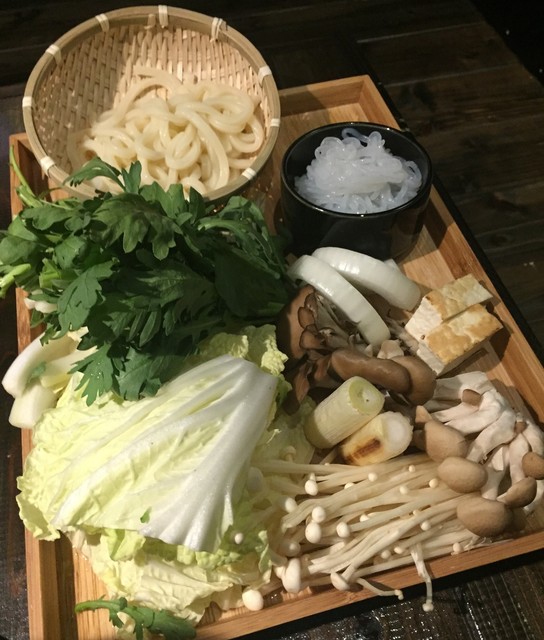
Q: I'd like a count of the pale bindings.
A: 9